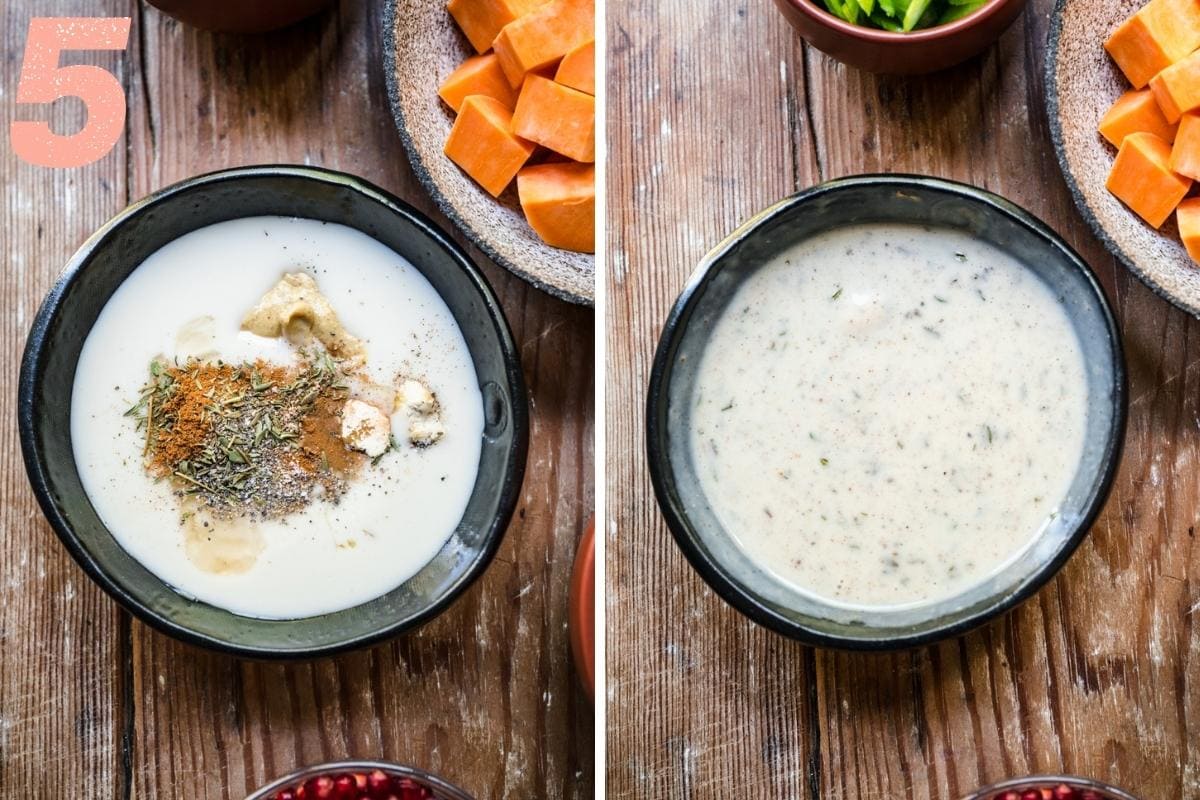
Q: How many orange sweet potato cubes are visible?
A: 13